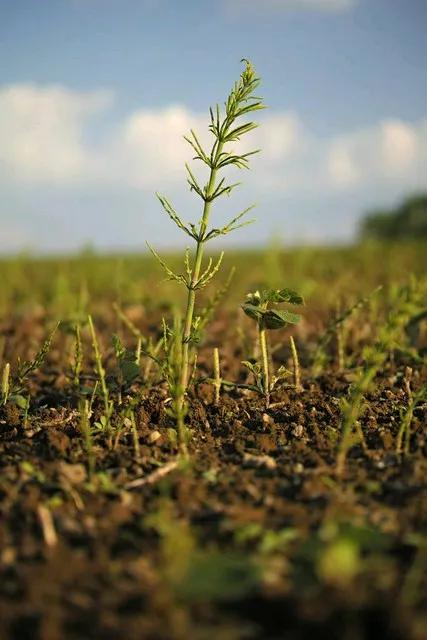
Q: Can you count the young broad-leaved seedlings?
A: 1